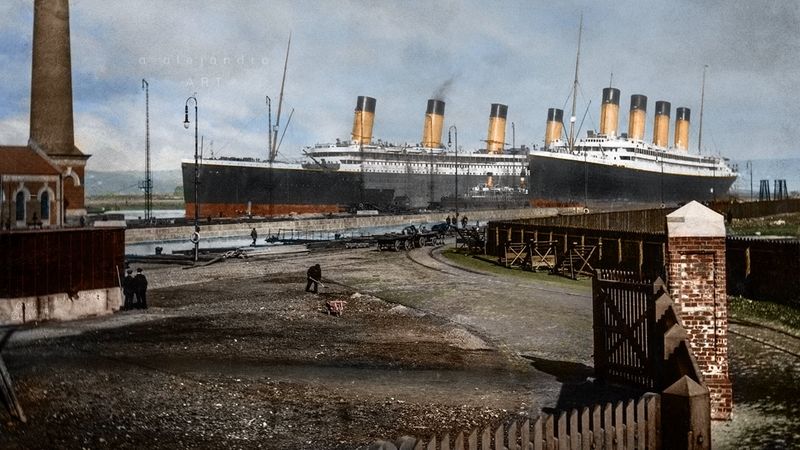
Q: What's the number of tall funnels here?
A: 8